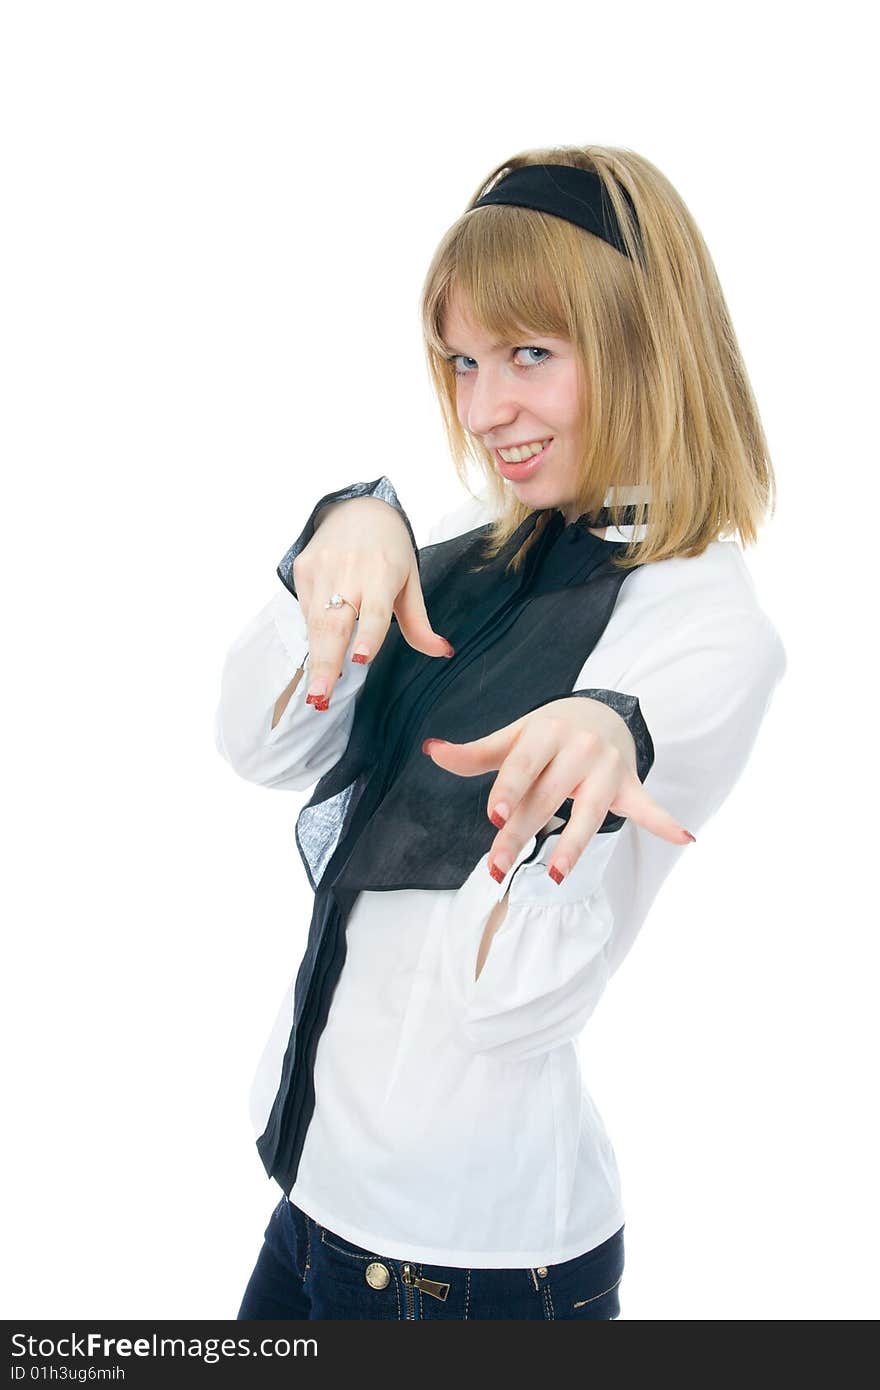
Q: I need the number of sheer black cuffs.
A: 2